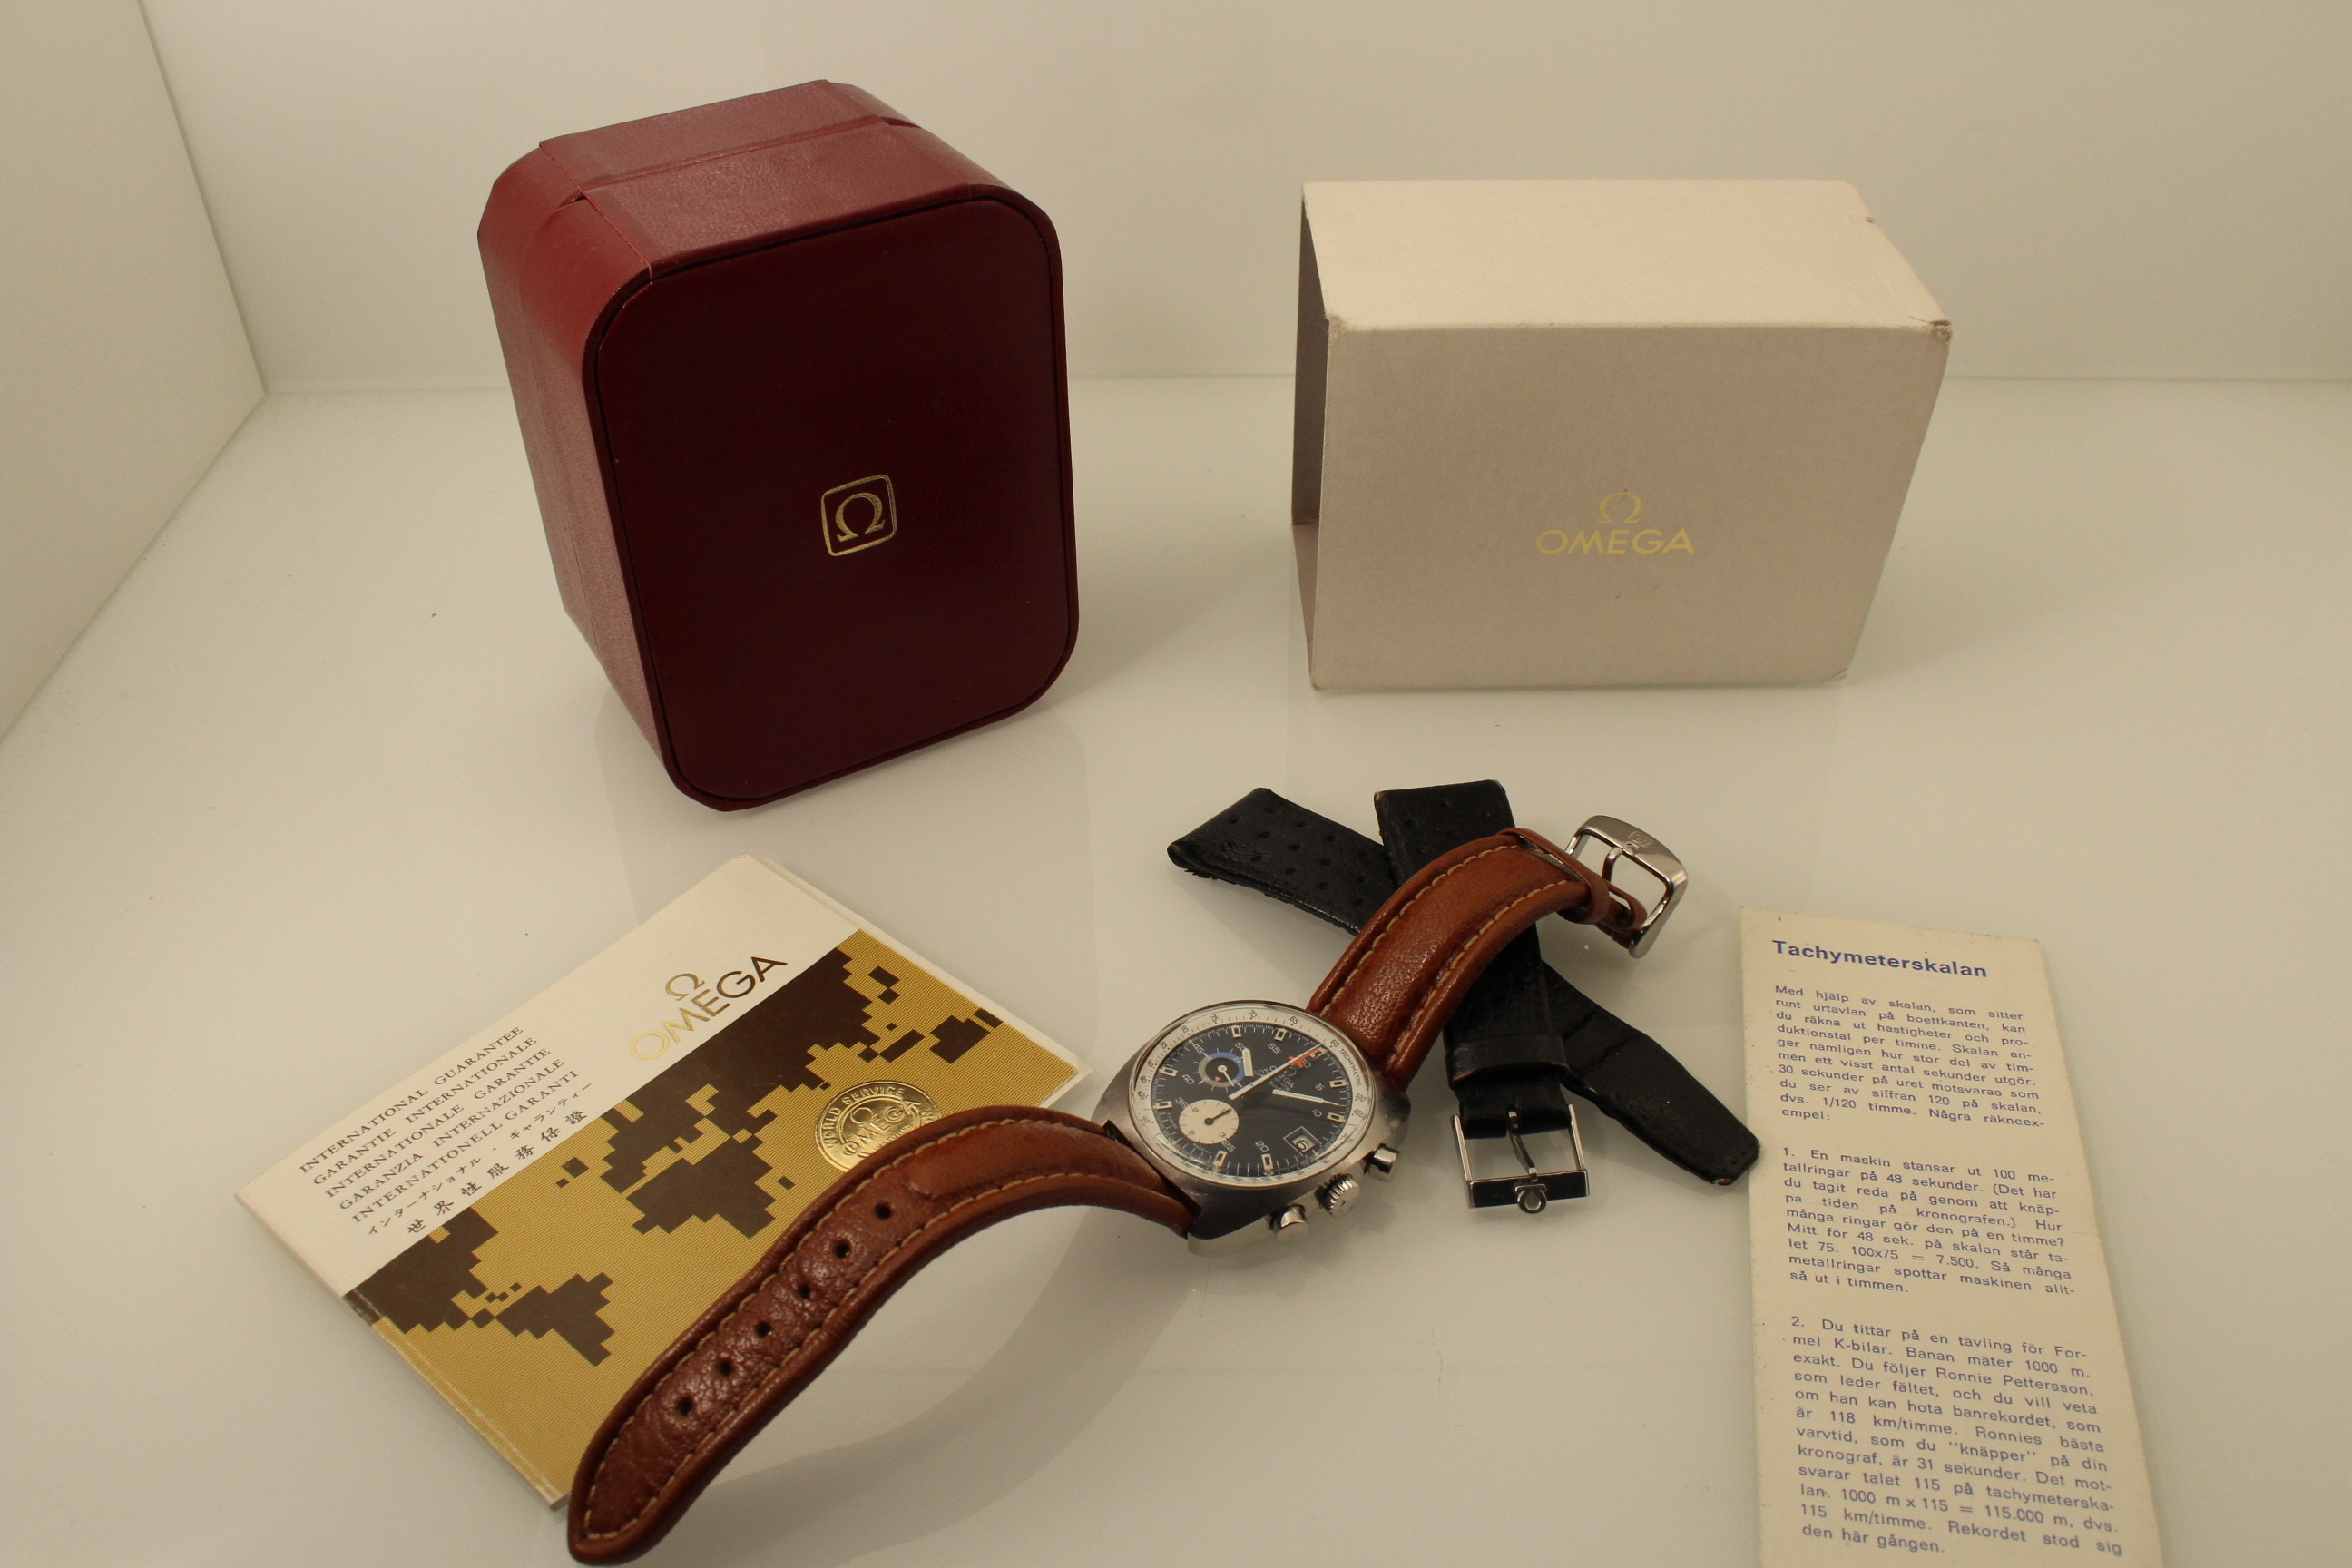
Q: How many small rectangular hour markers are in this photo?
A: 9